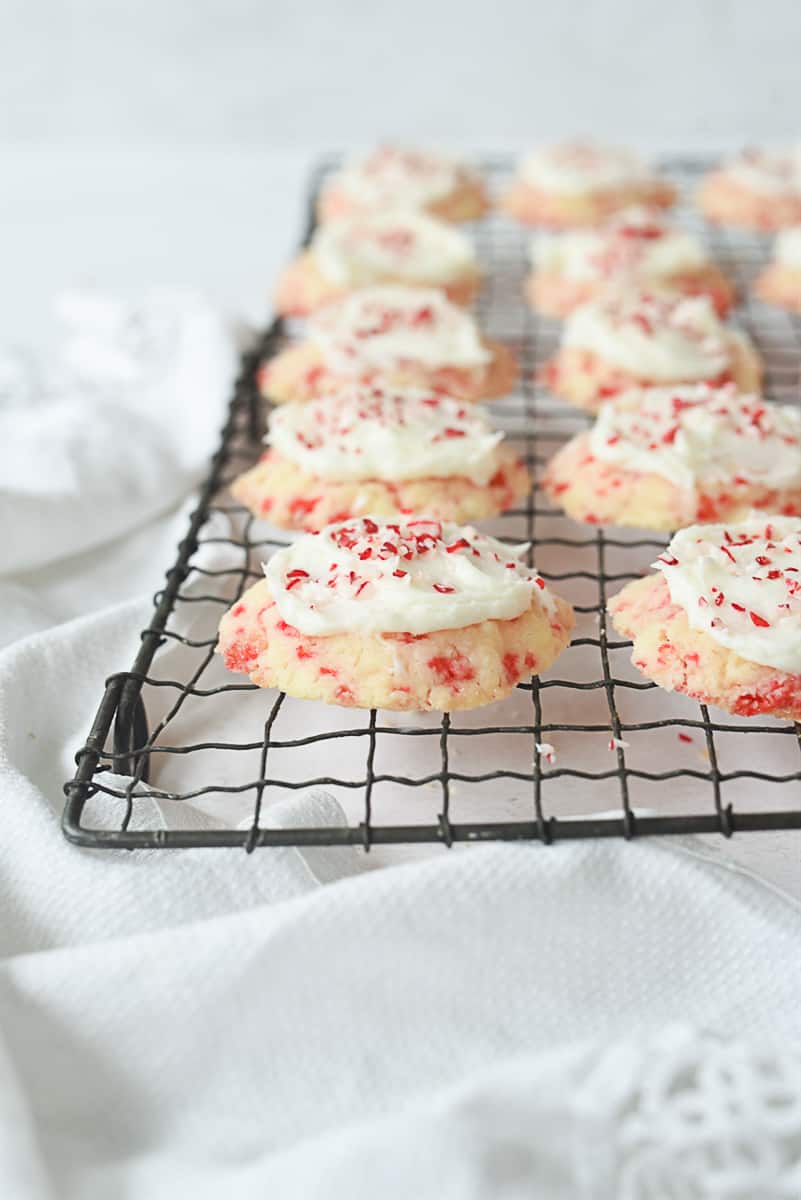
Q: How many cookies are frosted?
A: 12